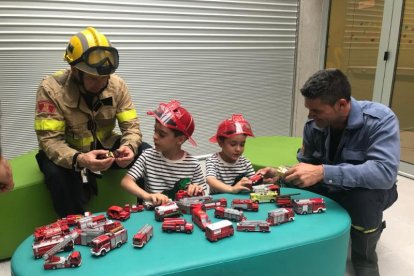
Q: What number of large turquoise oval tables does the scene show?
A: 1